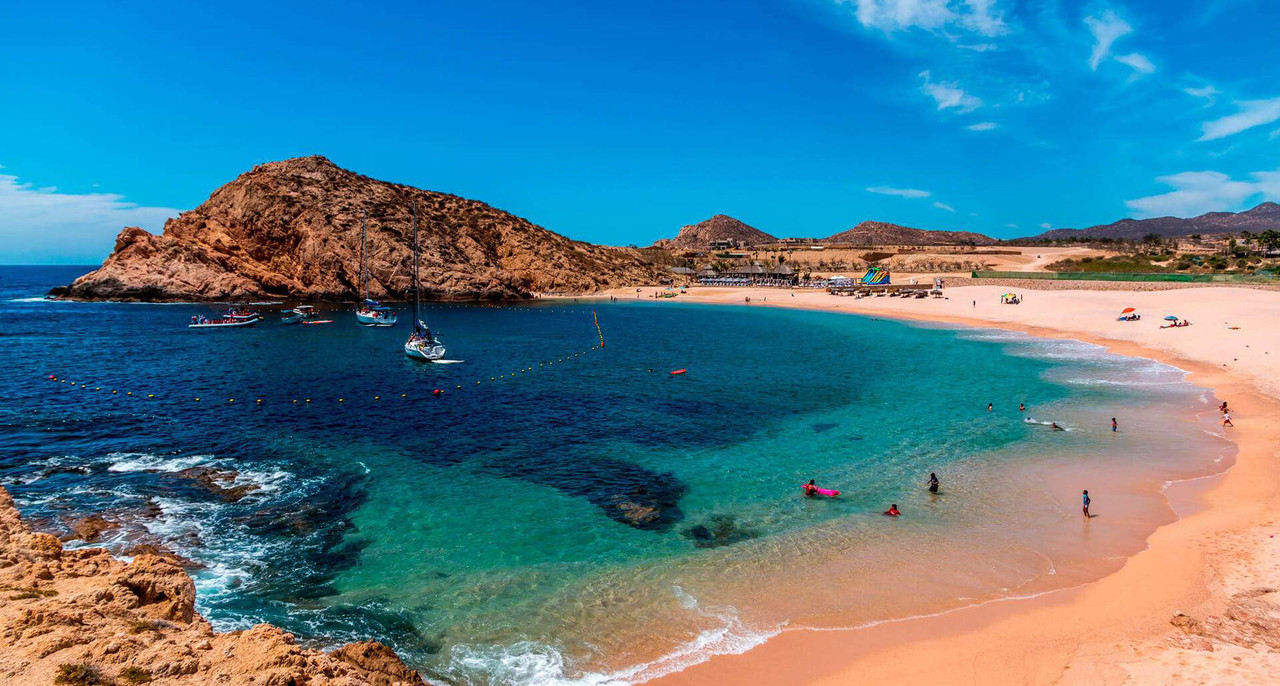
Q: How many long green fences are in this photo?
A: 1